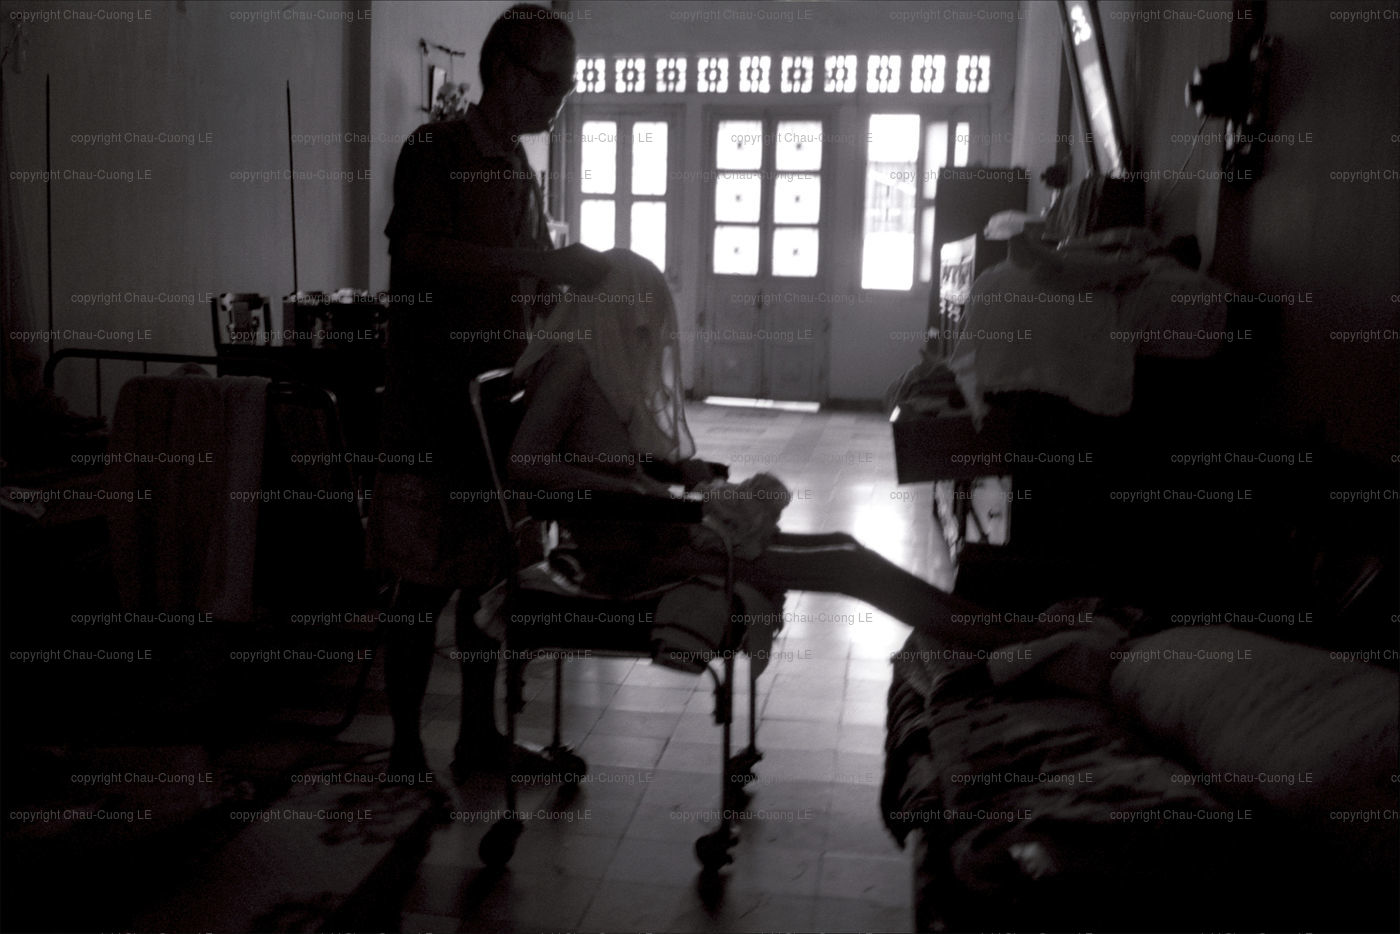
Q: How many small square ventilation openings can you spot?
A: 10